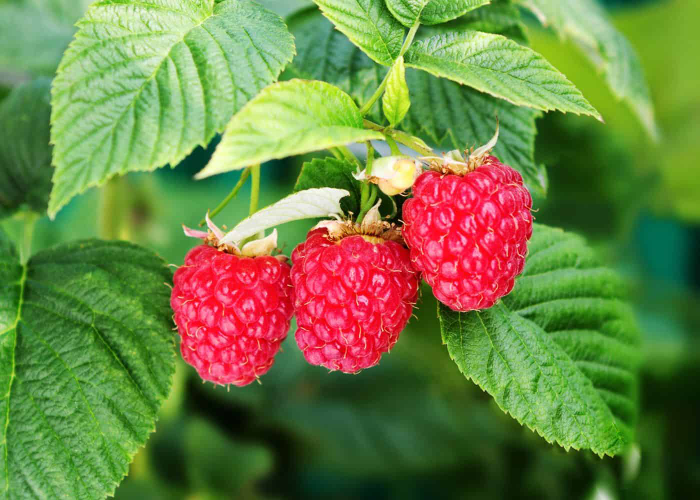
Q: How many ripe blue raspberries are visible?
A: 0